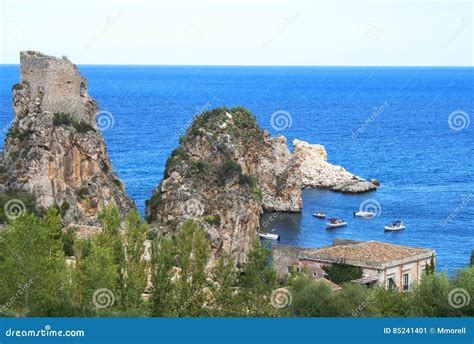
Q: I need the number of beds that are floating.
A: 0